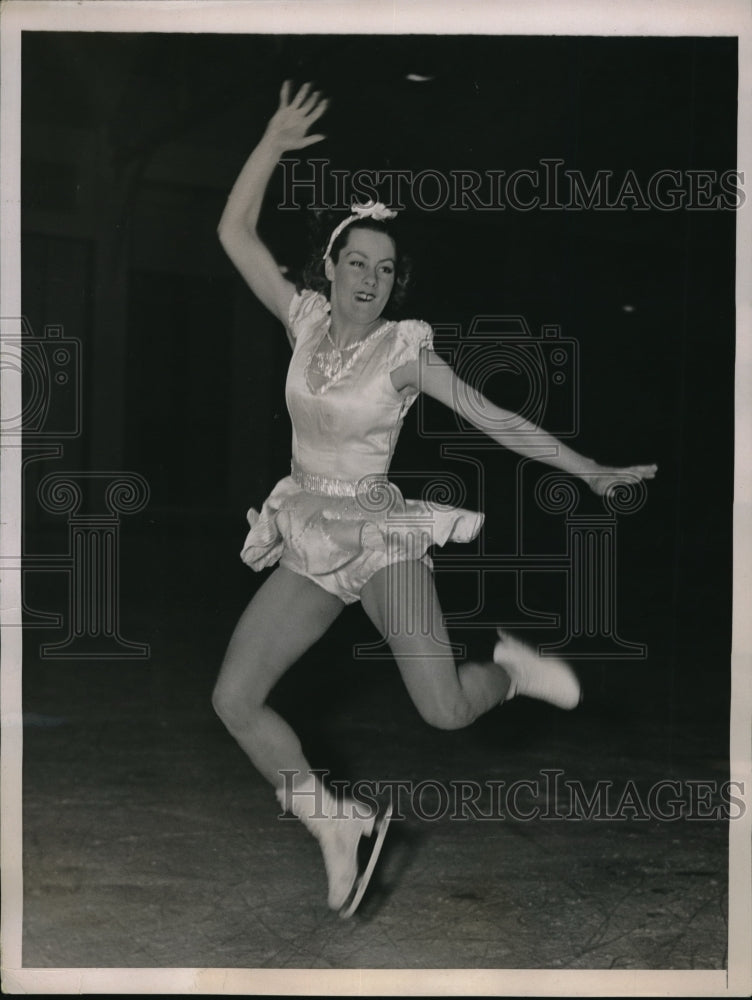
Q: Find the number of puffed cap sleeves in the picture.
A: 2